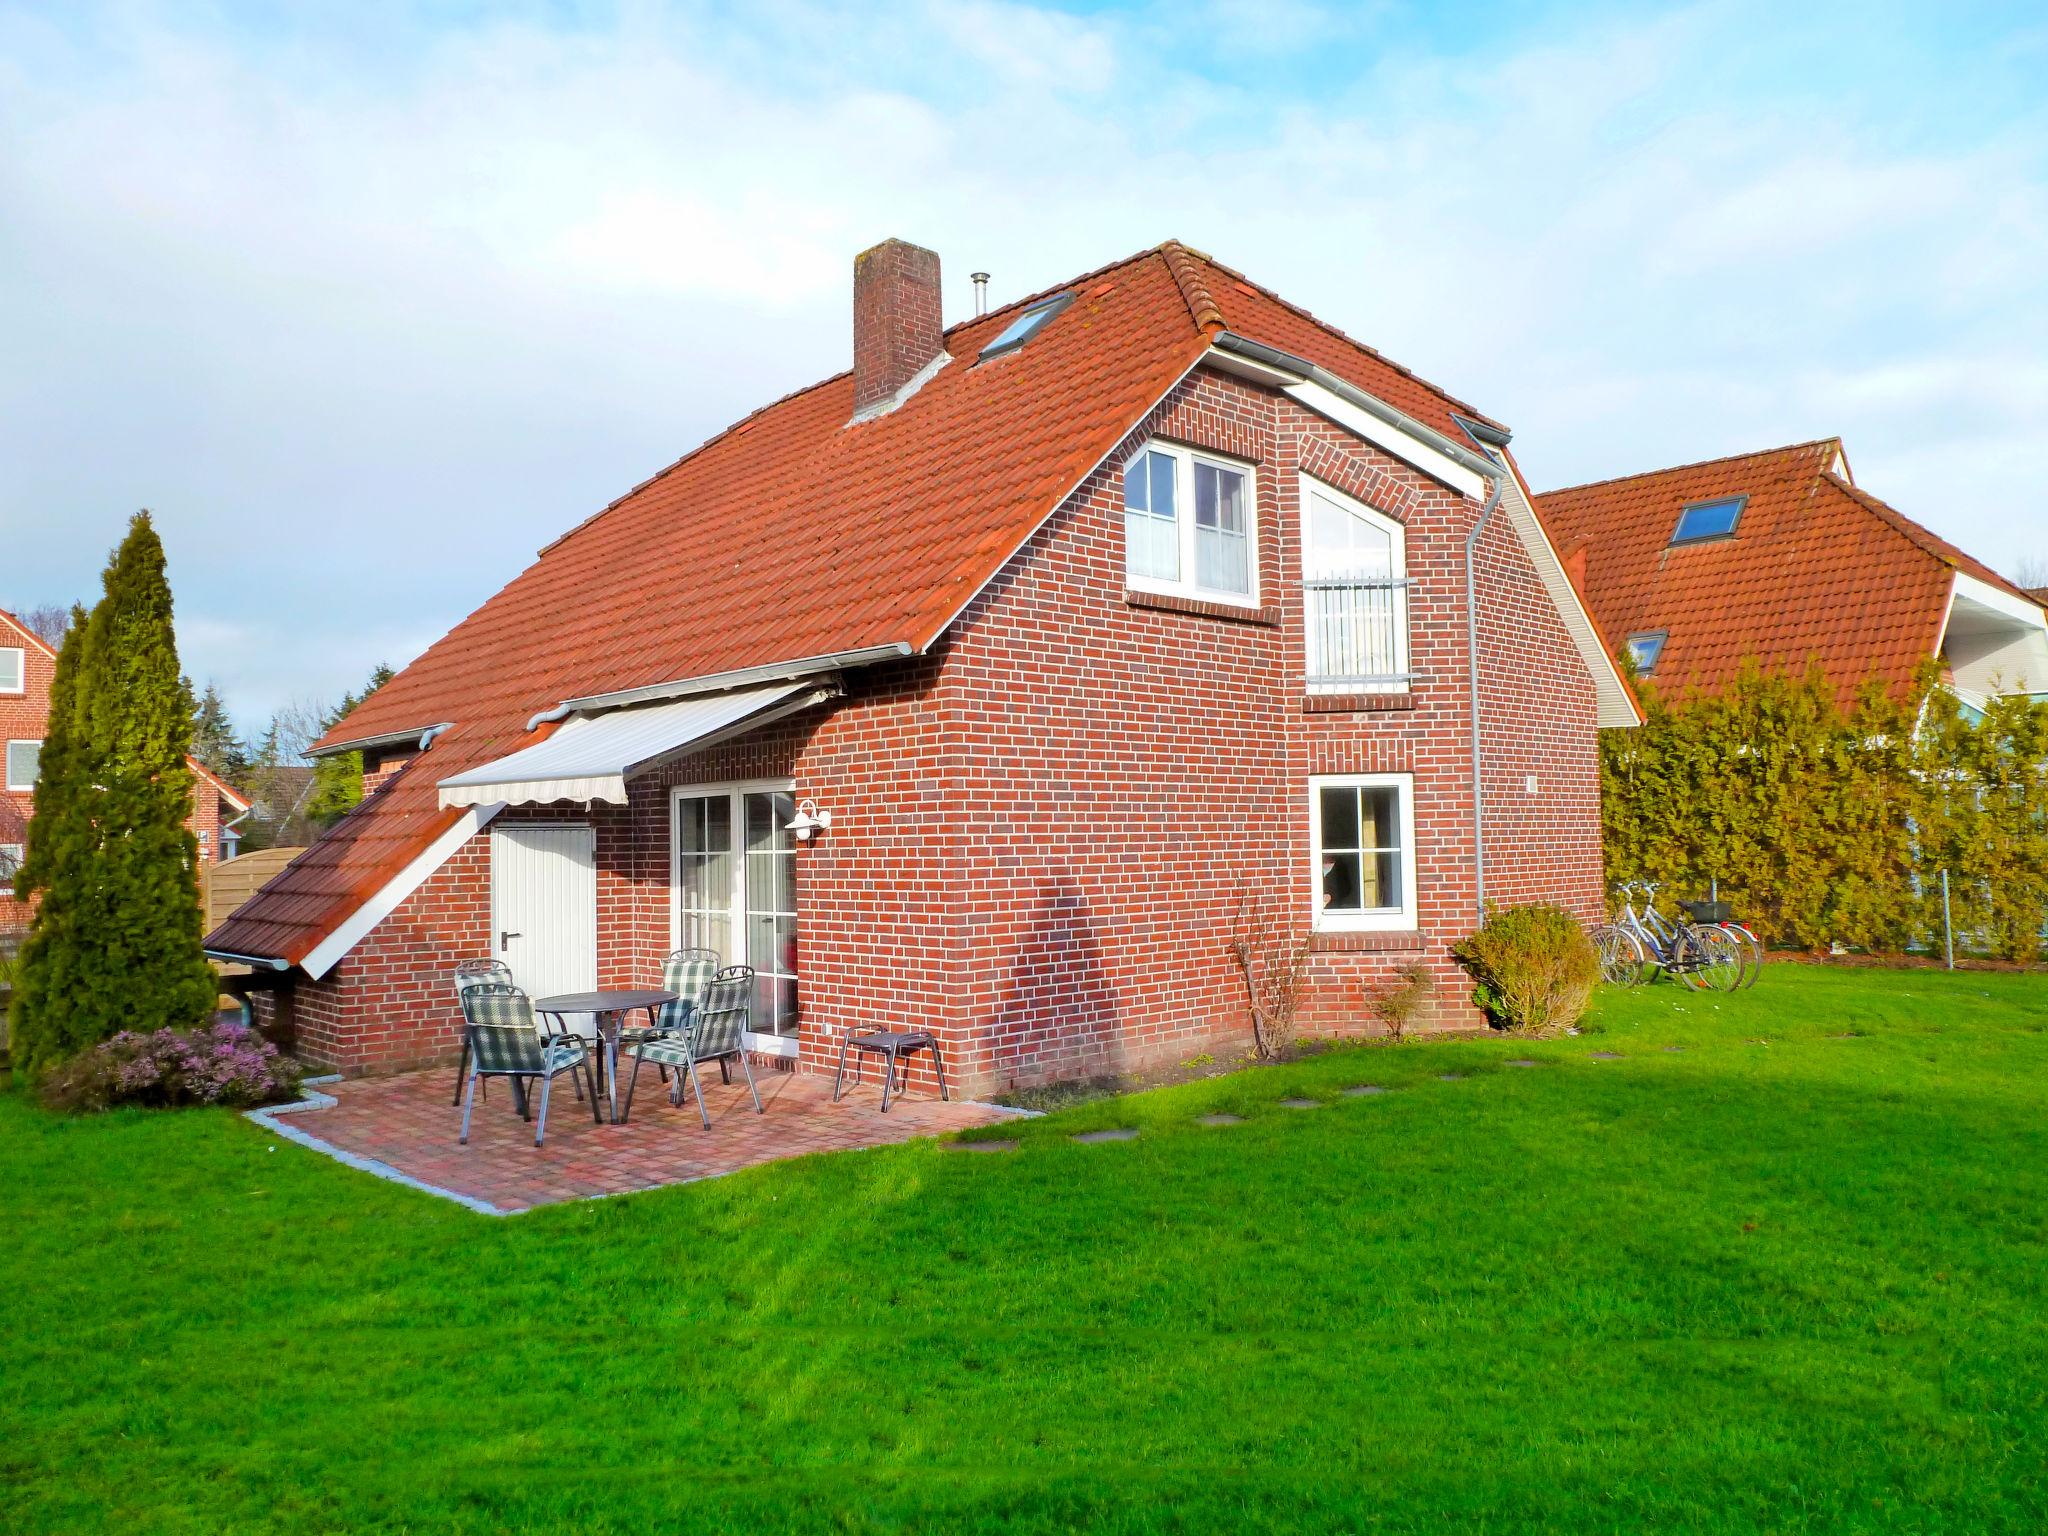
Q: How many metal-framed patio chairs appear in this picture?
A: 4